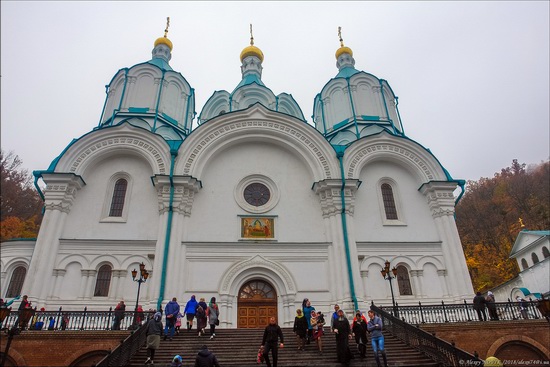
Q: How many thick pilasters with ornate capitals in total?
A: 4